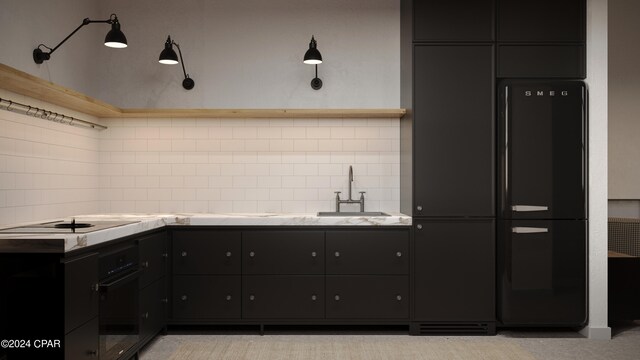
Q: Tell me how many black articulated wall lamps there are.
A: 3